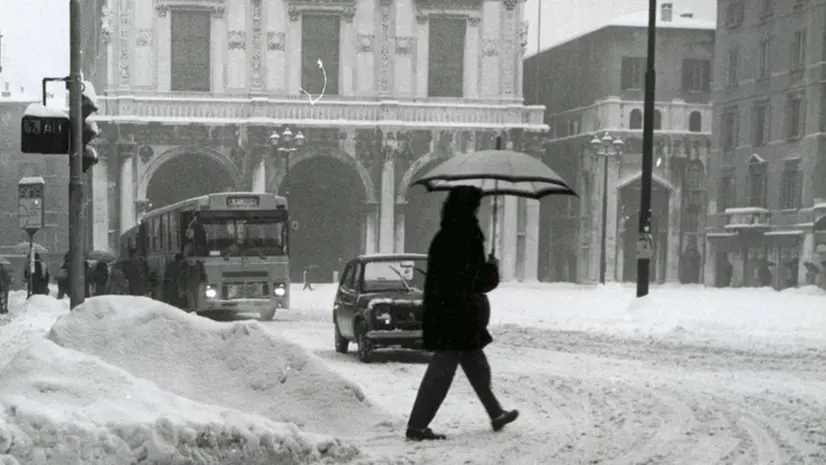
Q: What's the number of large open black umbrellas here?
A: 1